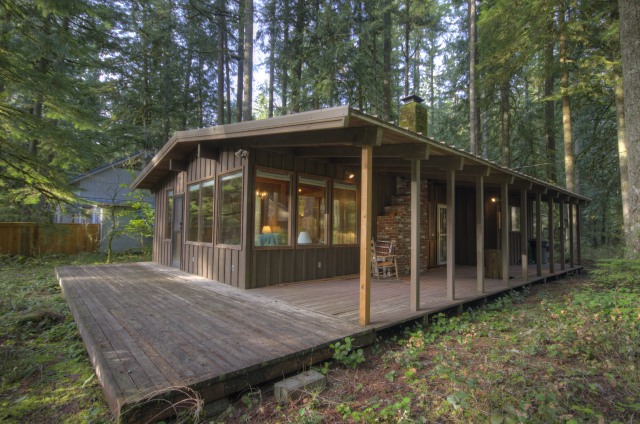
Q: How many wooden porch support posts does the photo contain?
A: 11